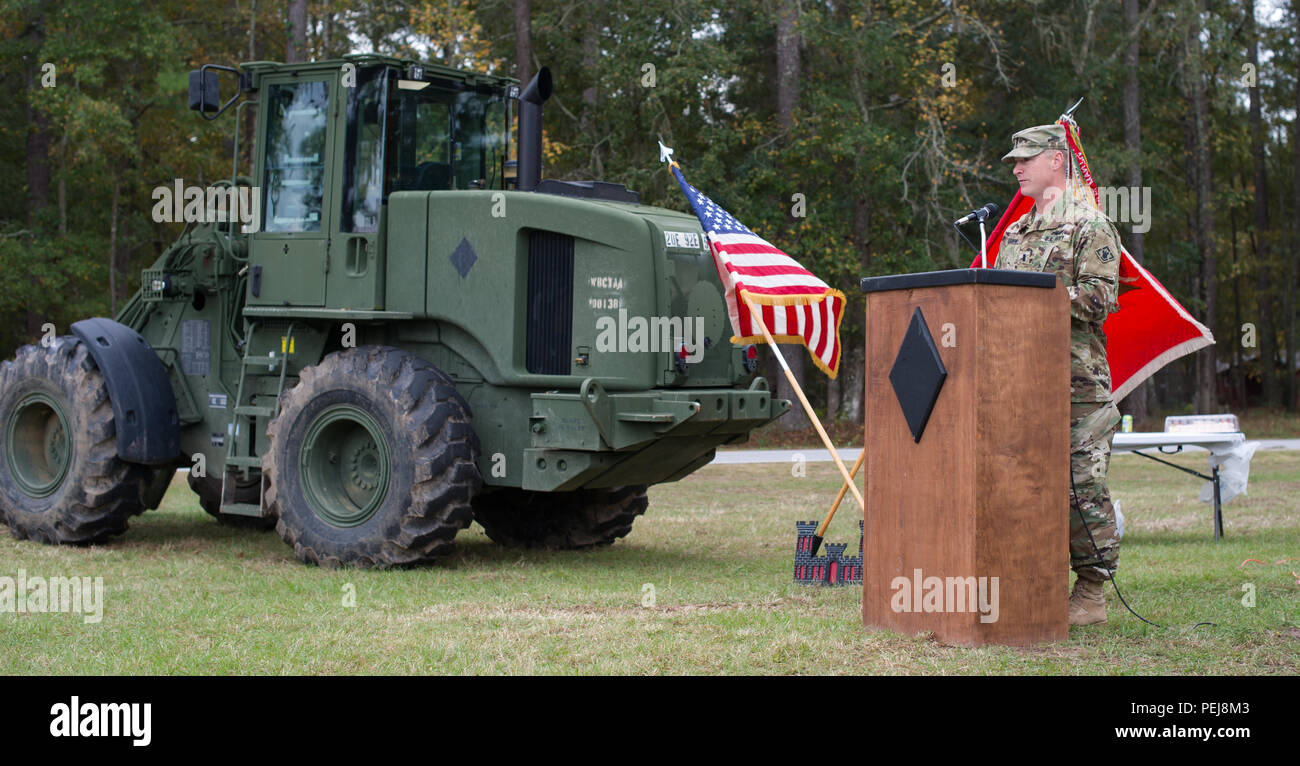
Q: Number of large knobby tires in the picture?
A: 4